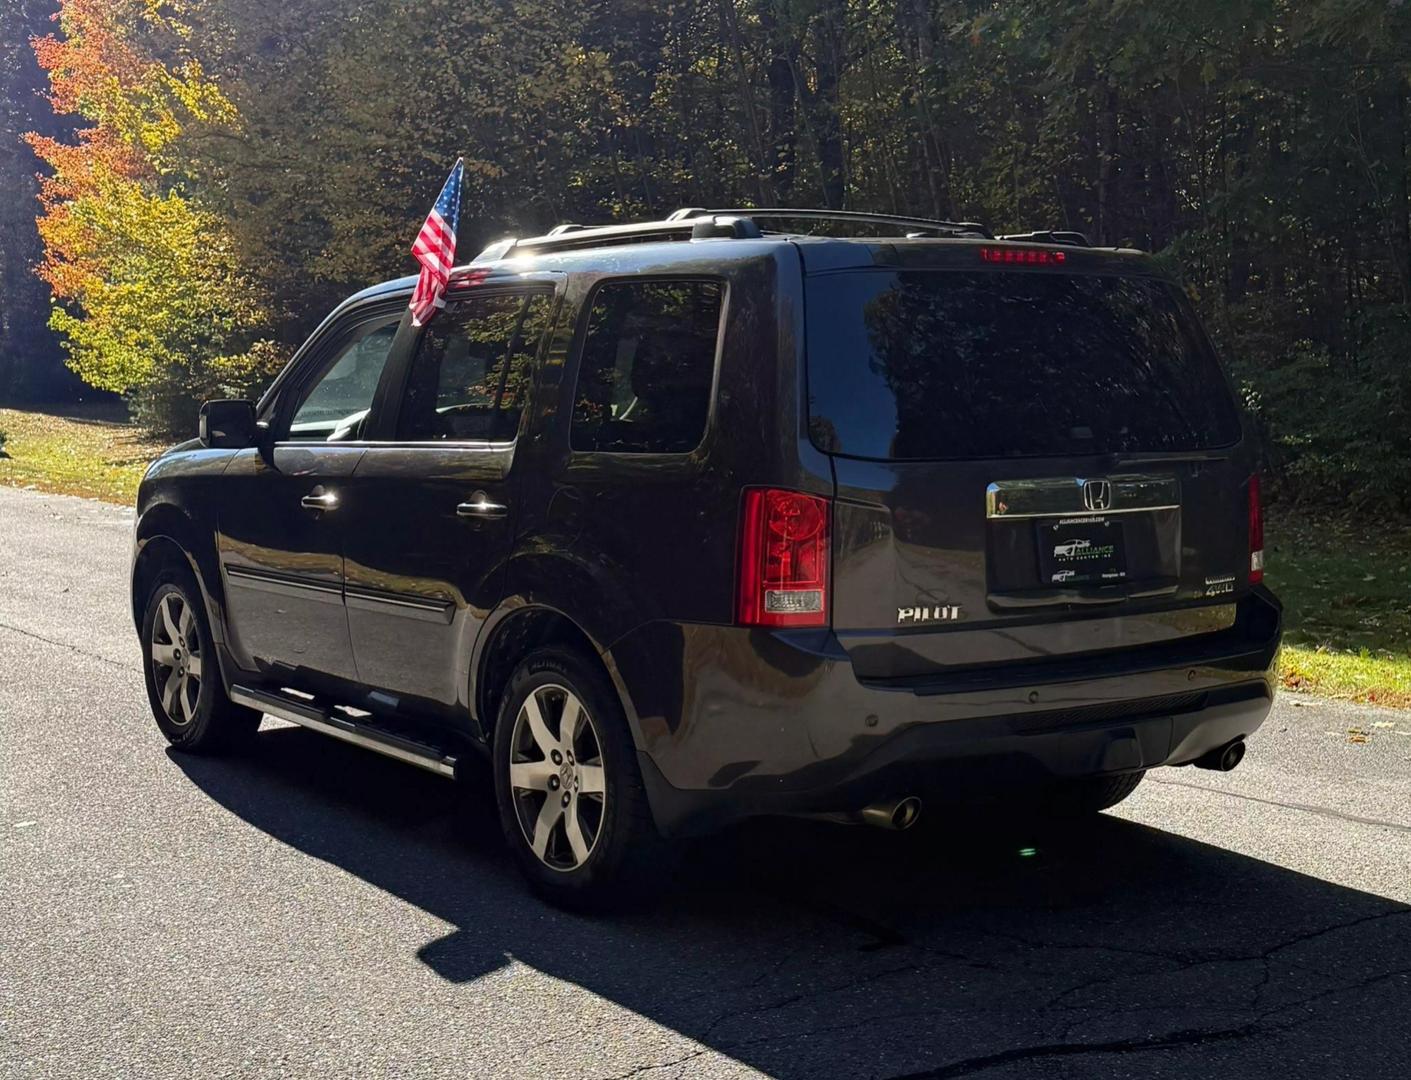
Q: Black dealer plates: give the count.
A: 1